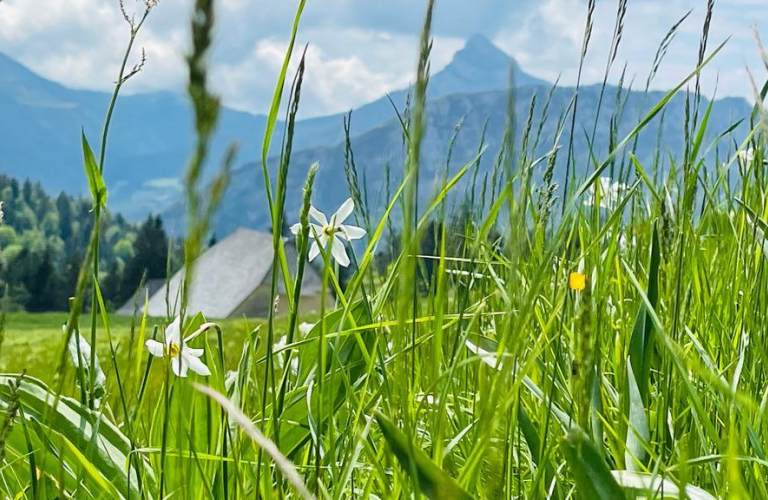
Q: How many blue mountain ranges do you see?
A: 2